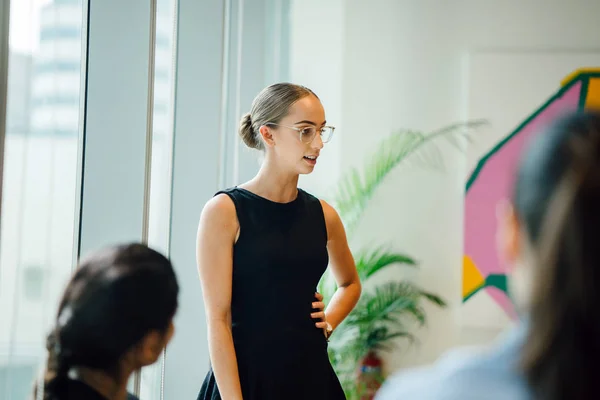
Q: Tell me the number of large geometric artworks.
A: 1